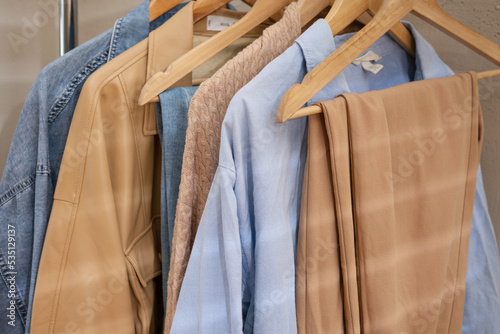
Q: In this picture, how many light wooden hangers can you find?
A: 6